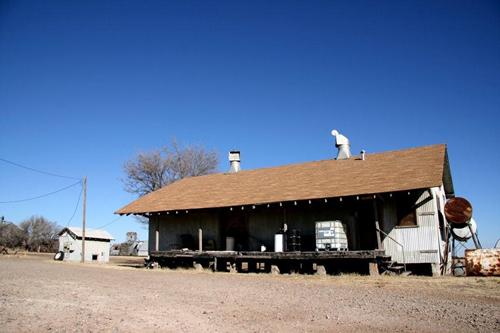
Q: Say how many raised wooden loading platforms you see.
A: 1